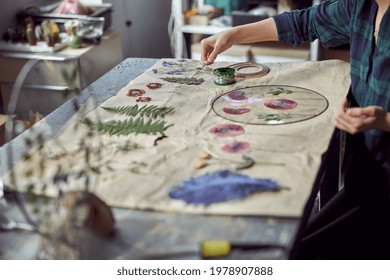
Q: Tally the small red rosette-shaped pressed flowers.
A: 3